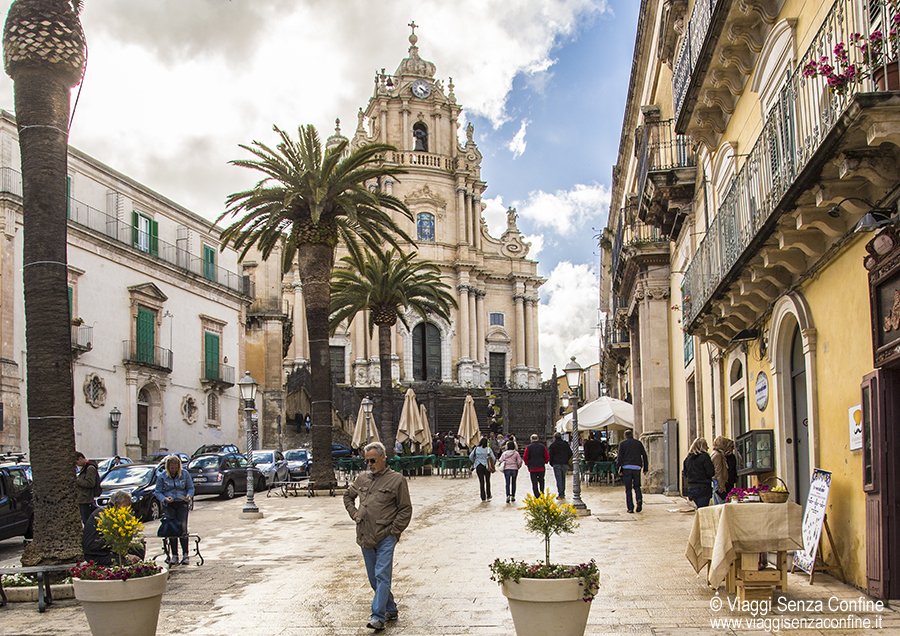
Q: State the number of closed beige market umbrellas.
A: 4